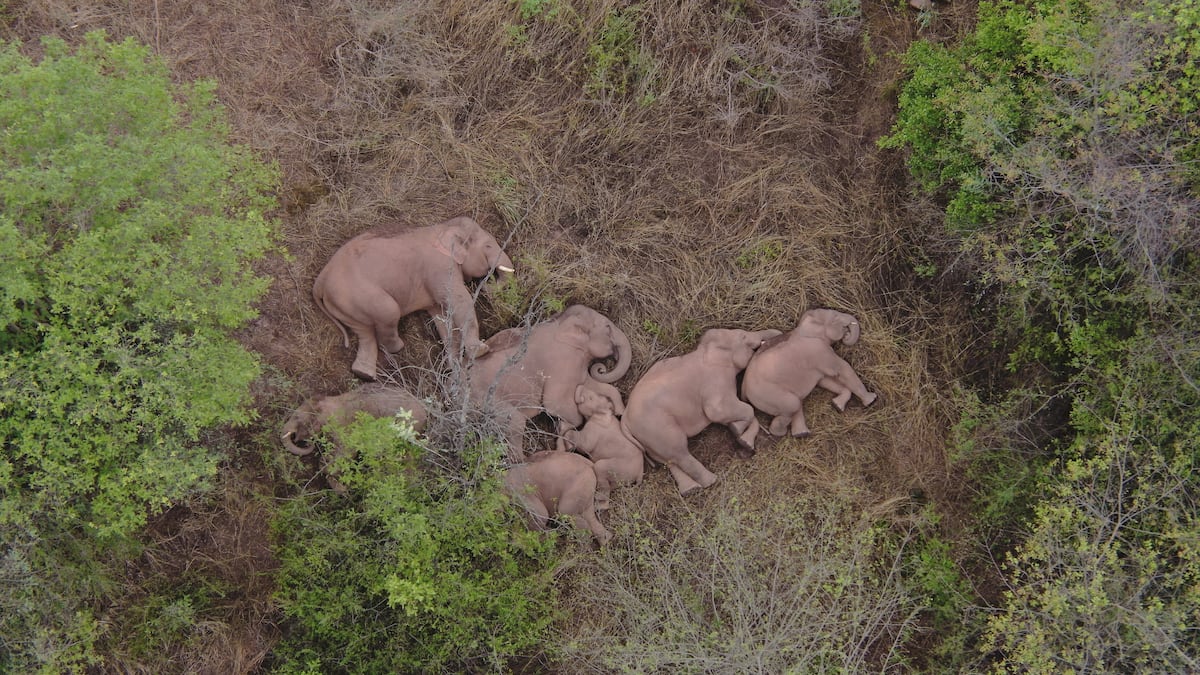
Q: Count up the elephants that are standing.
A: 0